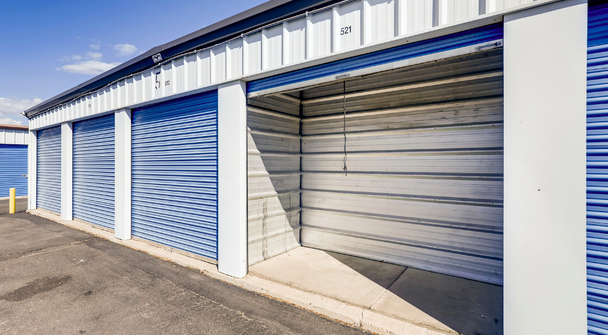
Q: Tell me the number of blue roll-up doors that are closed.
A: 5